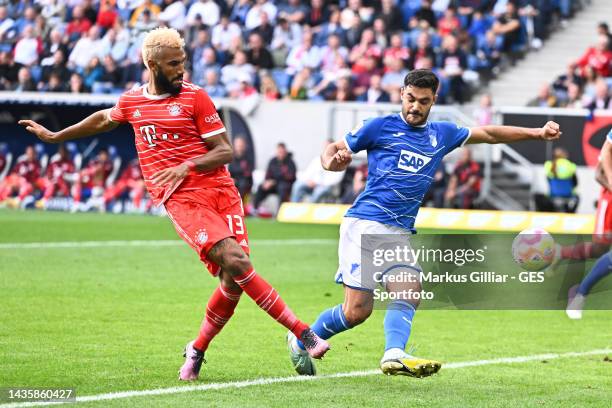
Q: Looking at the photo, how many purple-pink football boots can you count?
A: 2